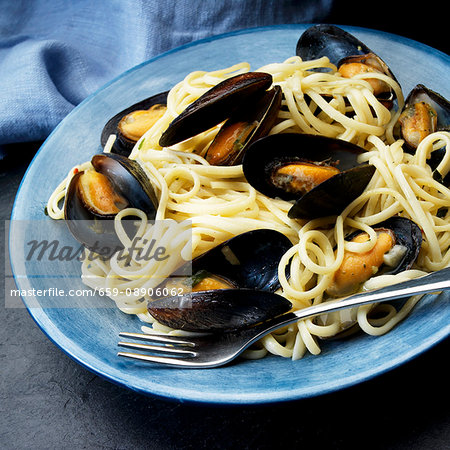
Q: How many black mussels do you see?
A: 8